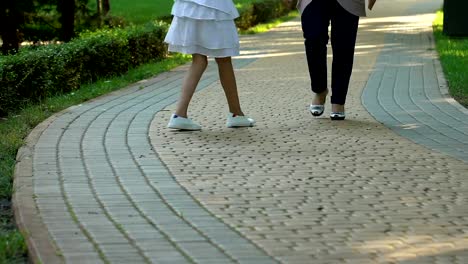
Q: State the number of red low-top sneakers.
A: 0